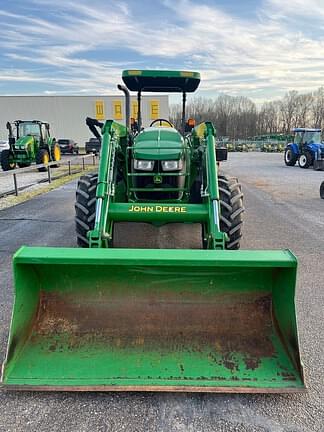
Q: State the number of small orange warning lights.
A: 2